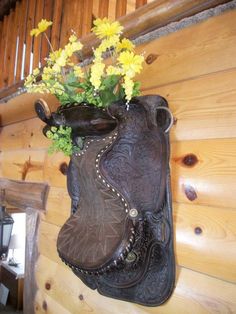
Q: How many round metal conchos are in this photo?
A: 2